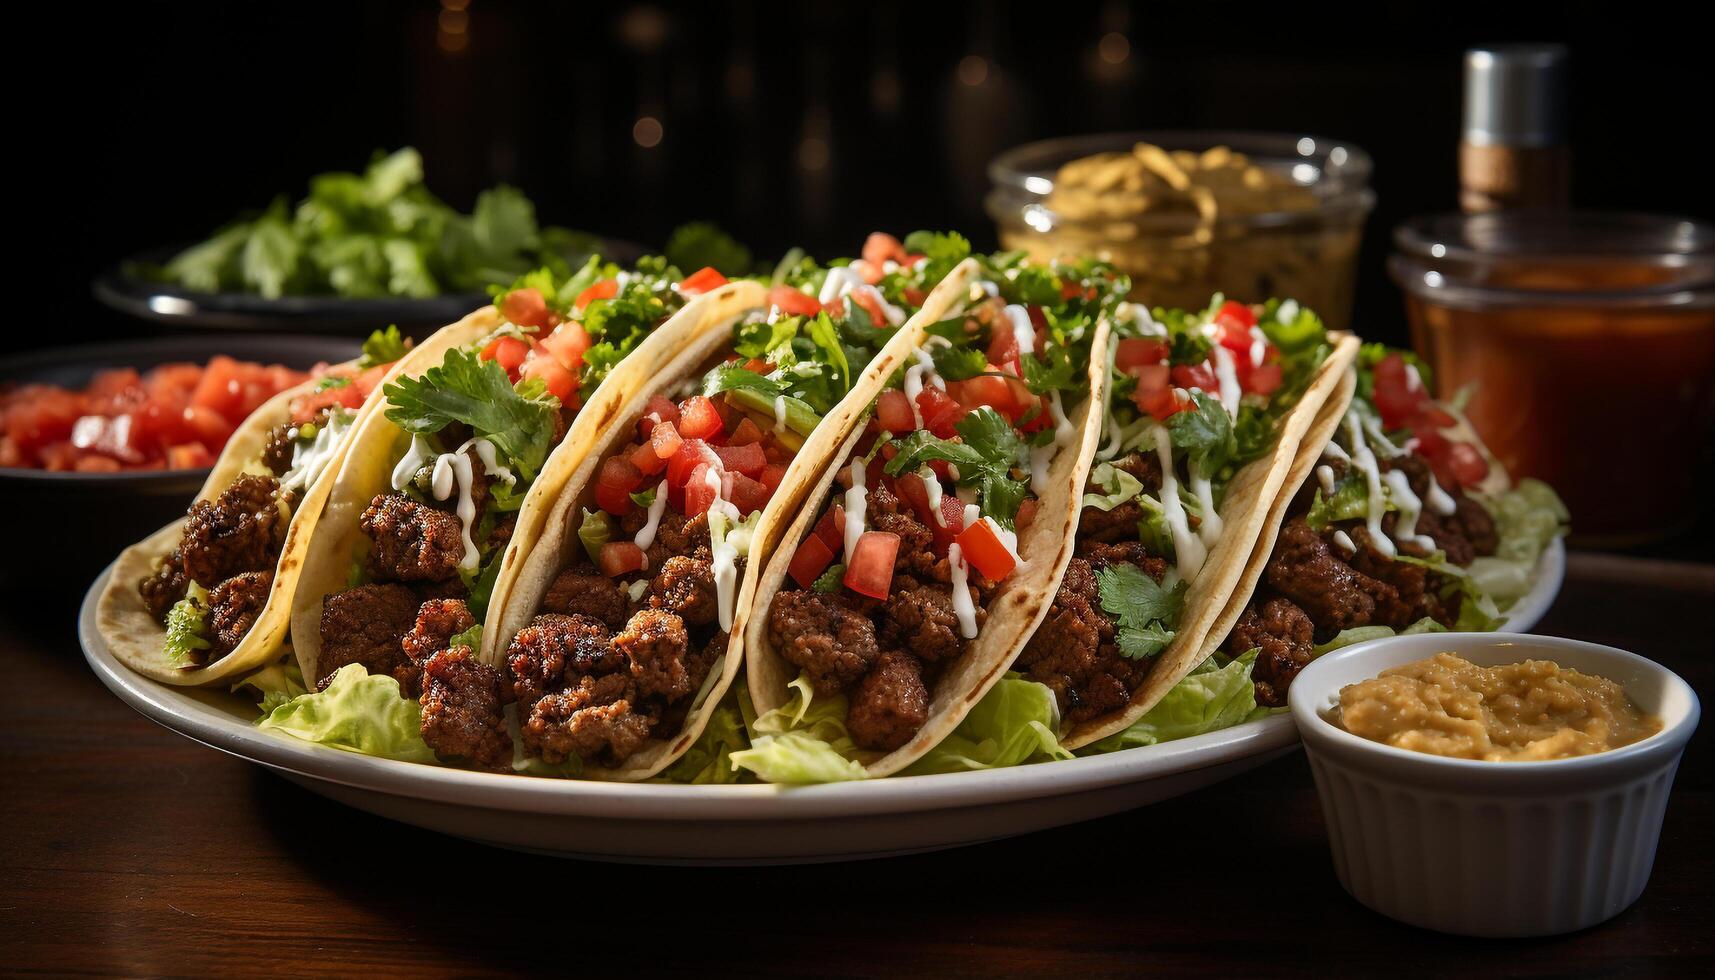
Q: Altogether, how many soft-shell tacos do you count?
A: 6